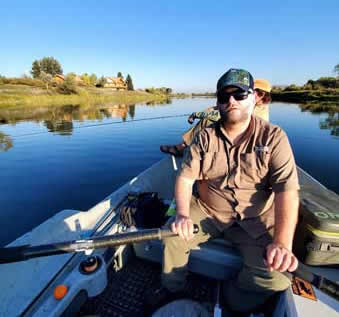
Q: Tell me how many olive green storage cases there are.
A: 1